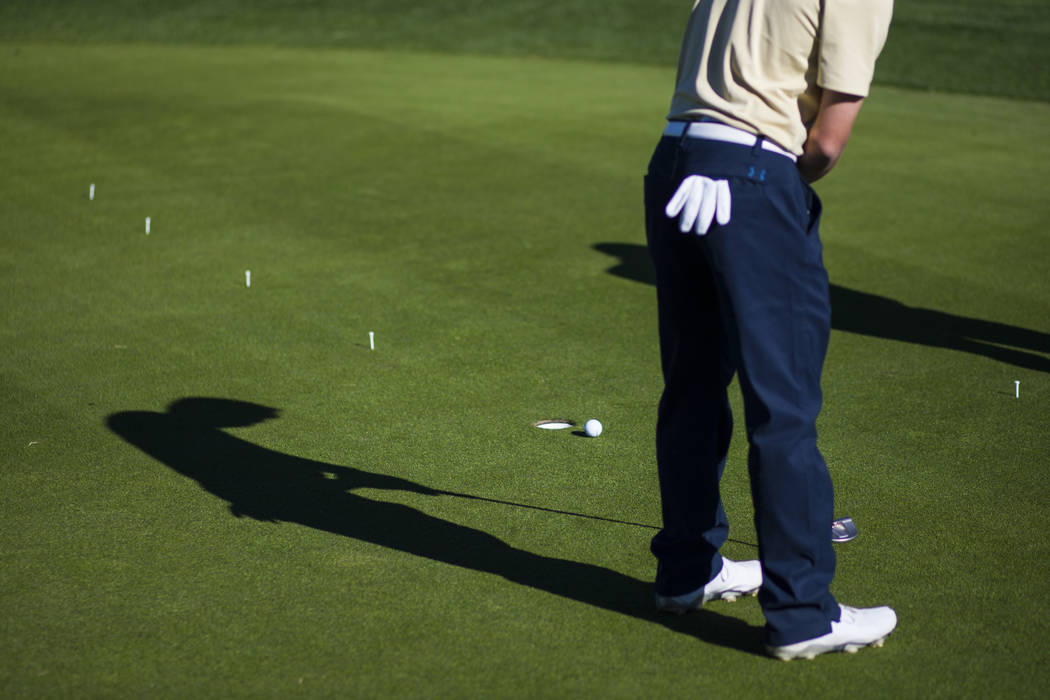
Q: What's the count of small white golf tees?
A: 5